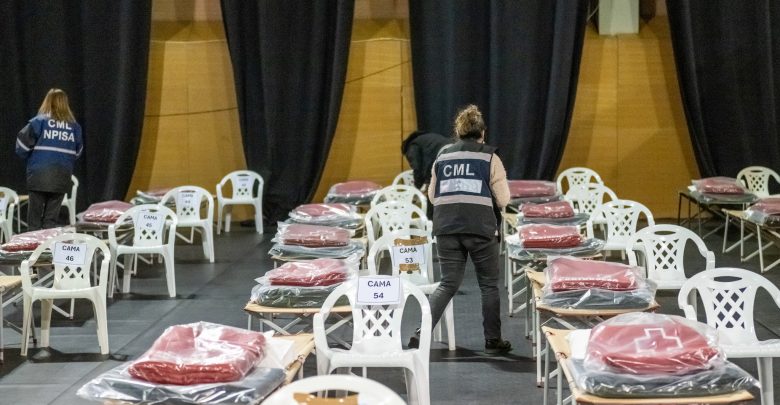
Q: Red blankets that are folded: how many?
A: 15